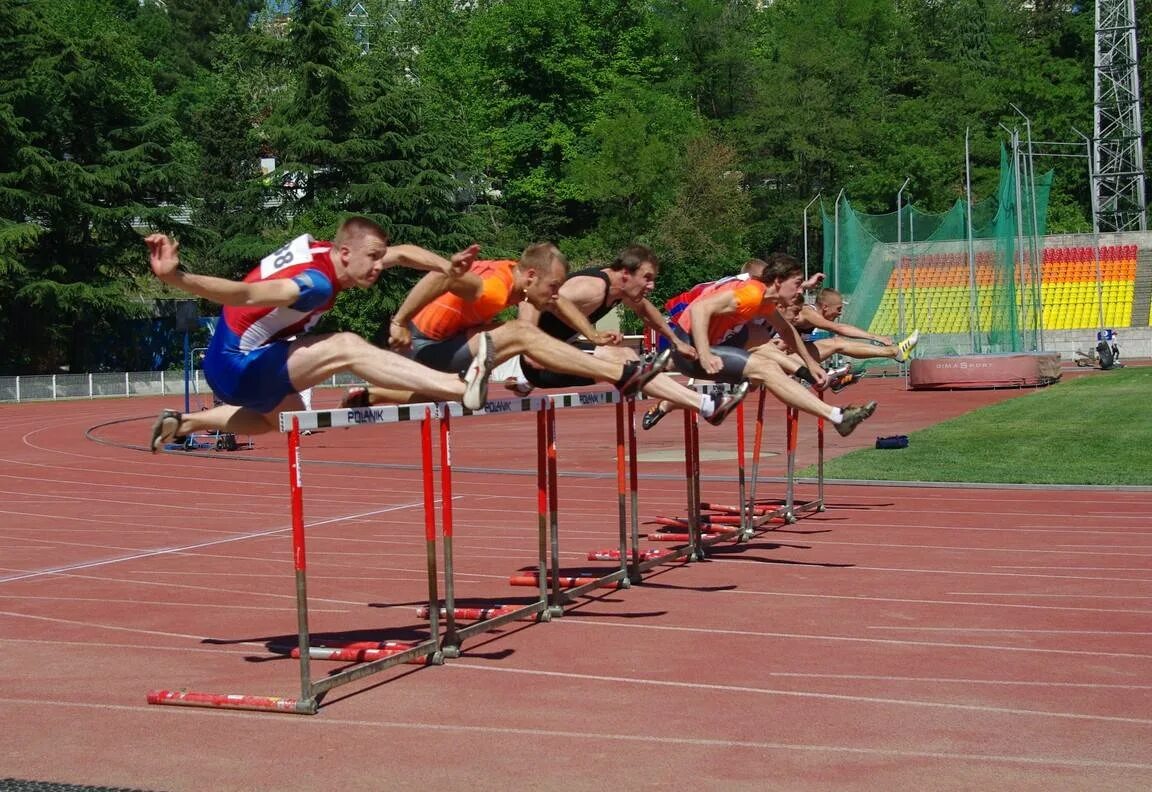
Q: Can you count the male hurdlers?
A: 7